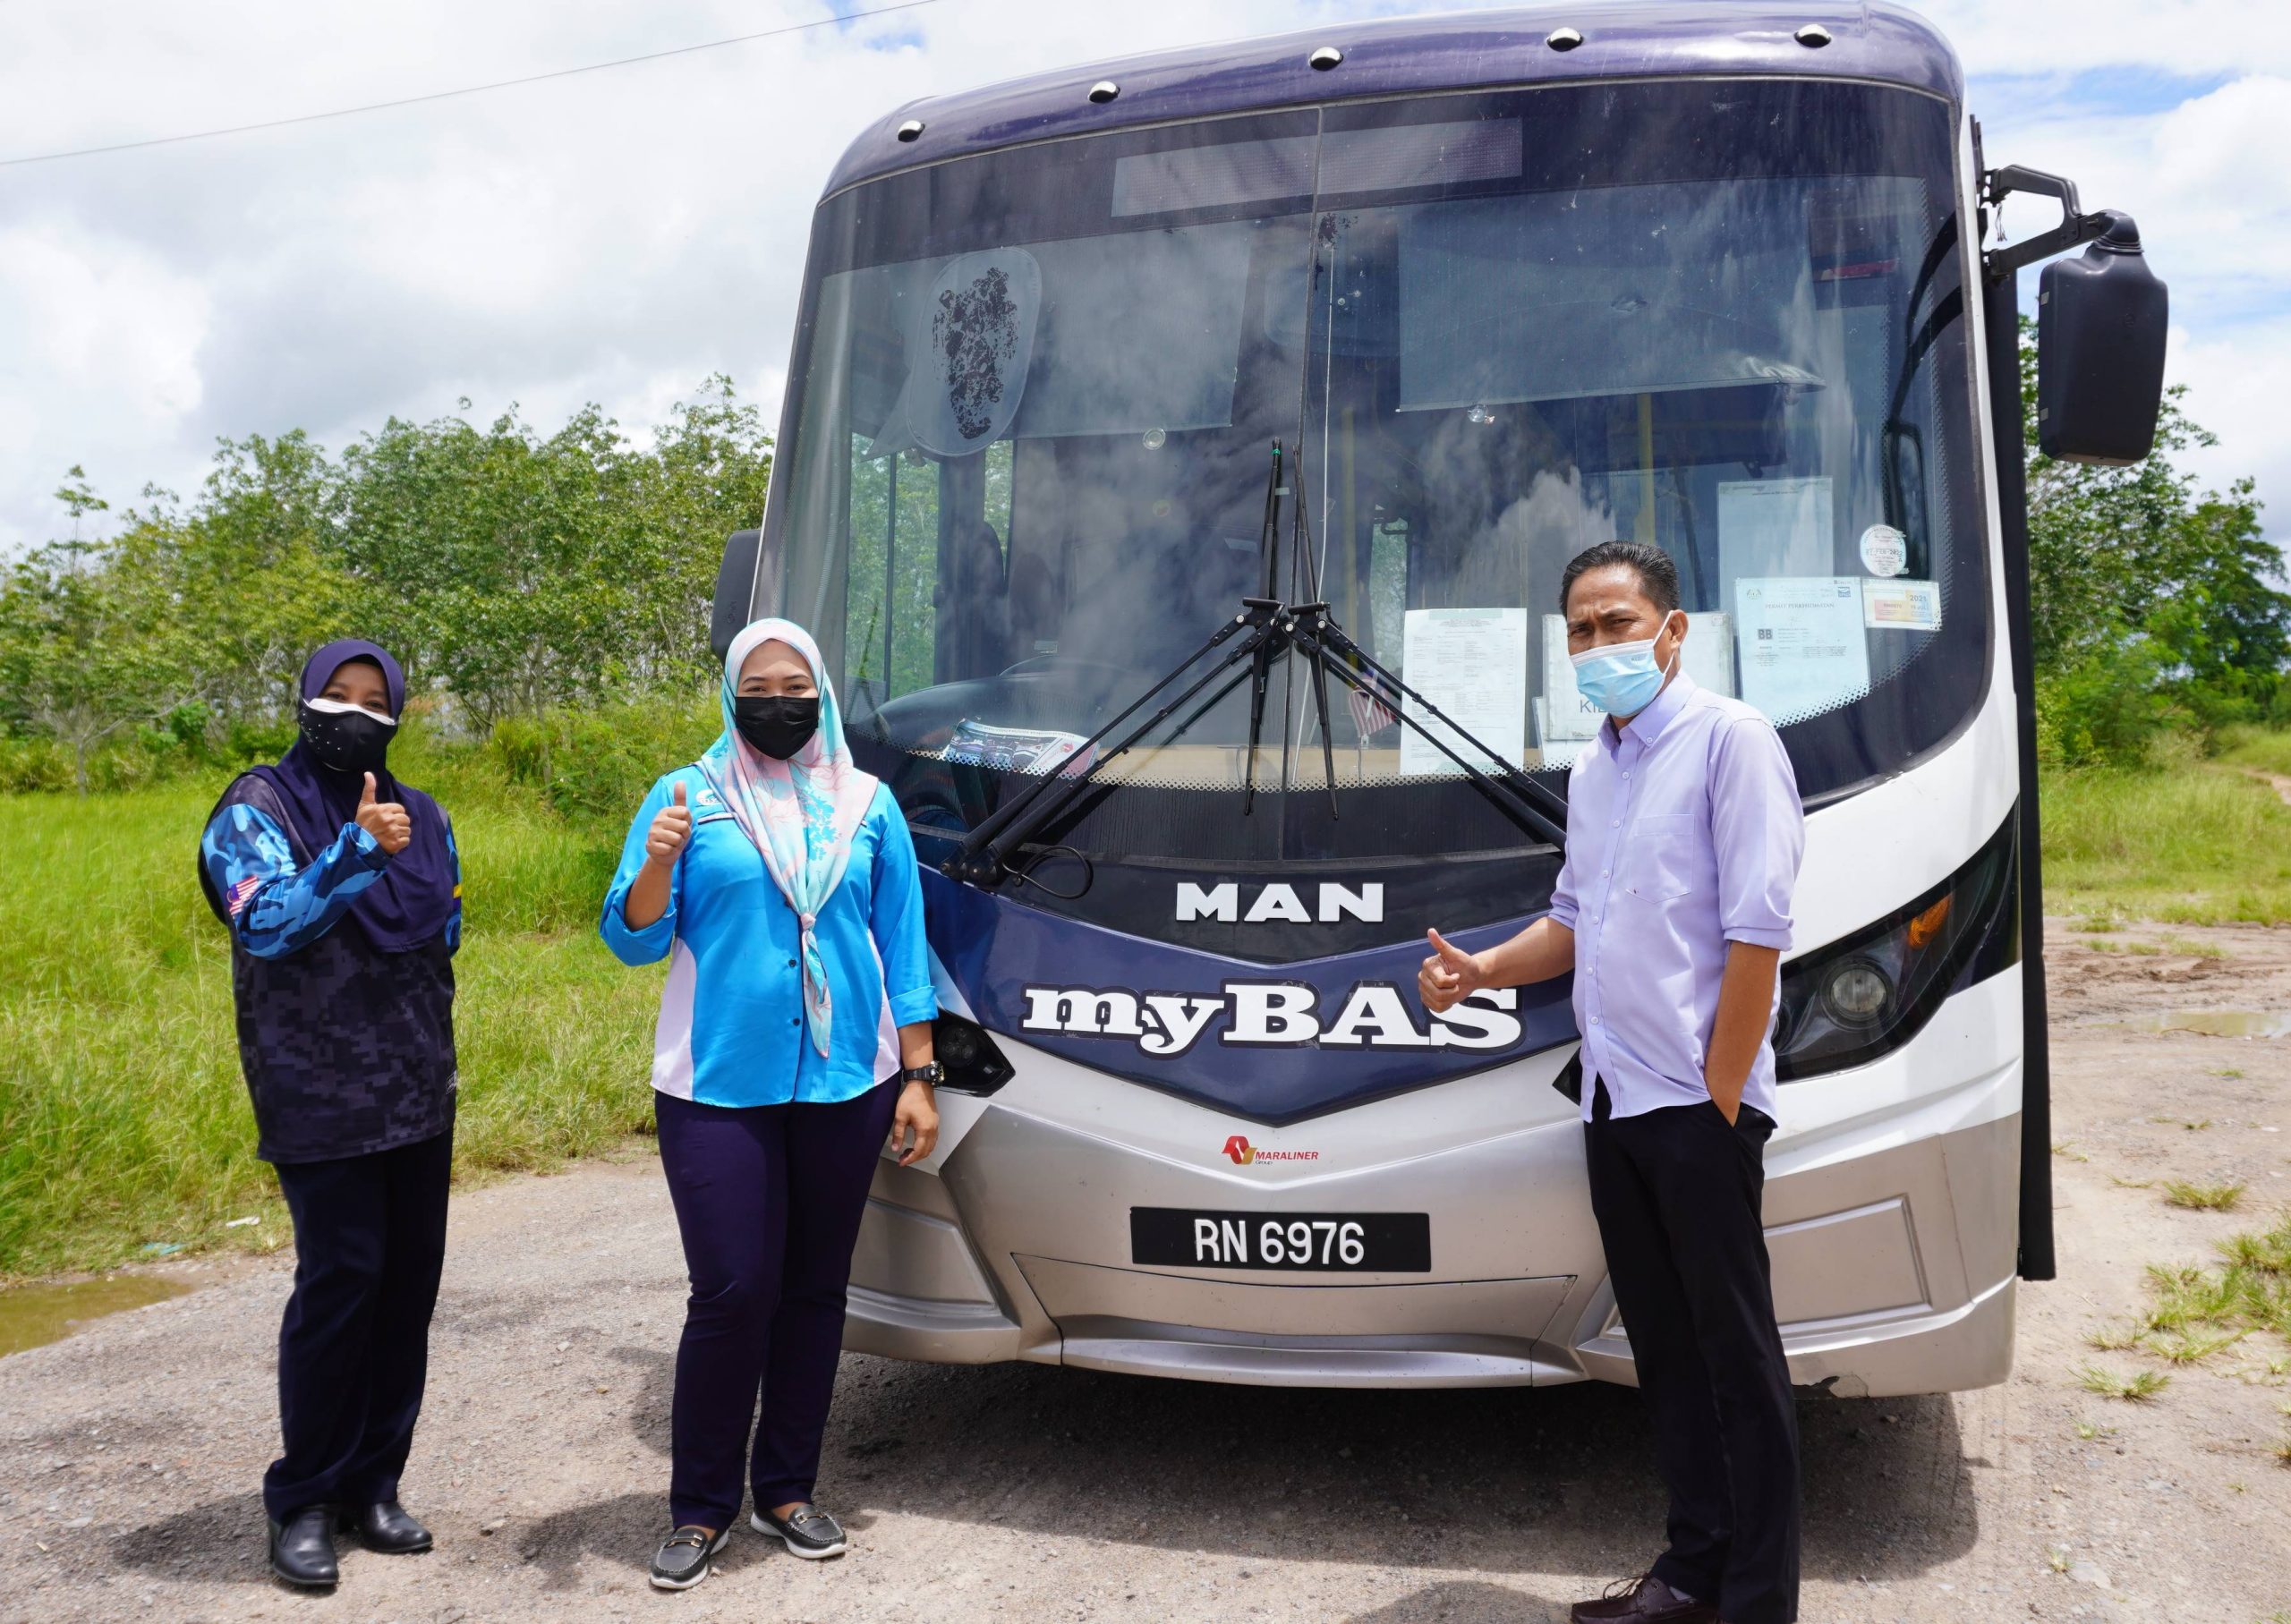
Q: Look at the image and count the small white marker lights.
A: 5